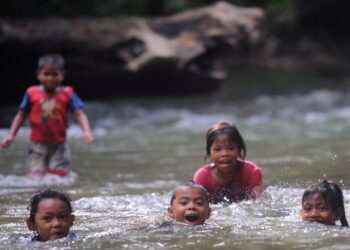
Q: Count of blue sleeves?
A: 2